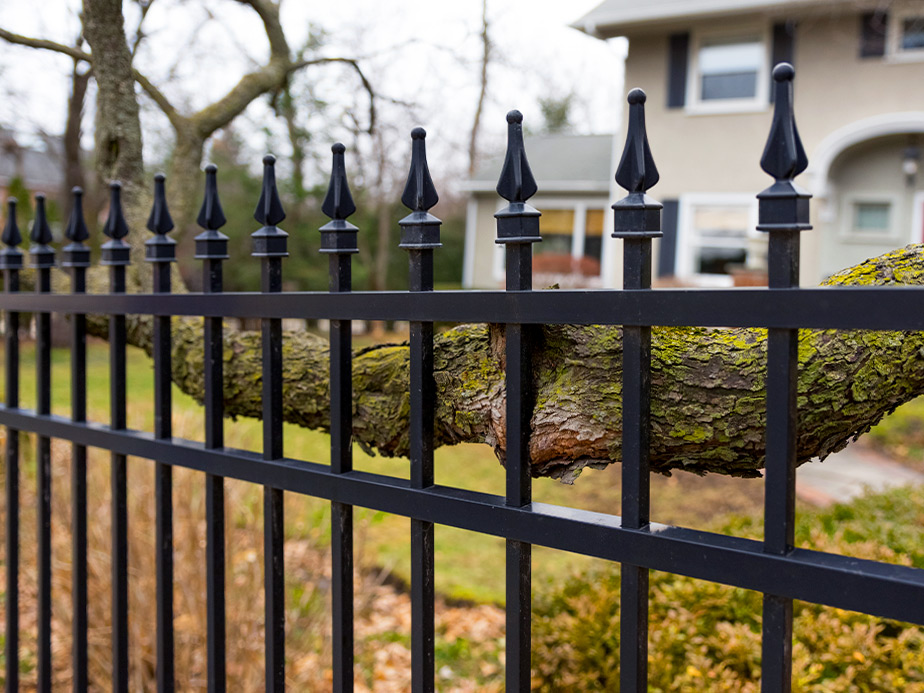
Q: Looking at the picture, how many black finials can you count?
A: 12